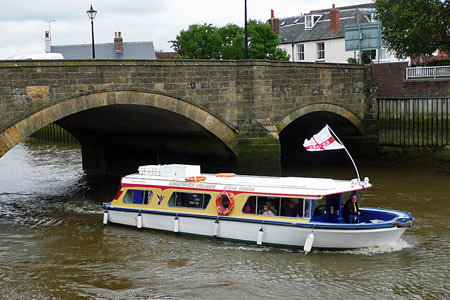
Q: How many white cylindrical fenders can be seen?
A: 6